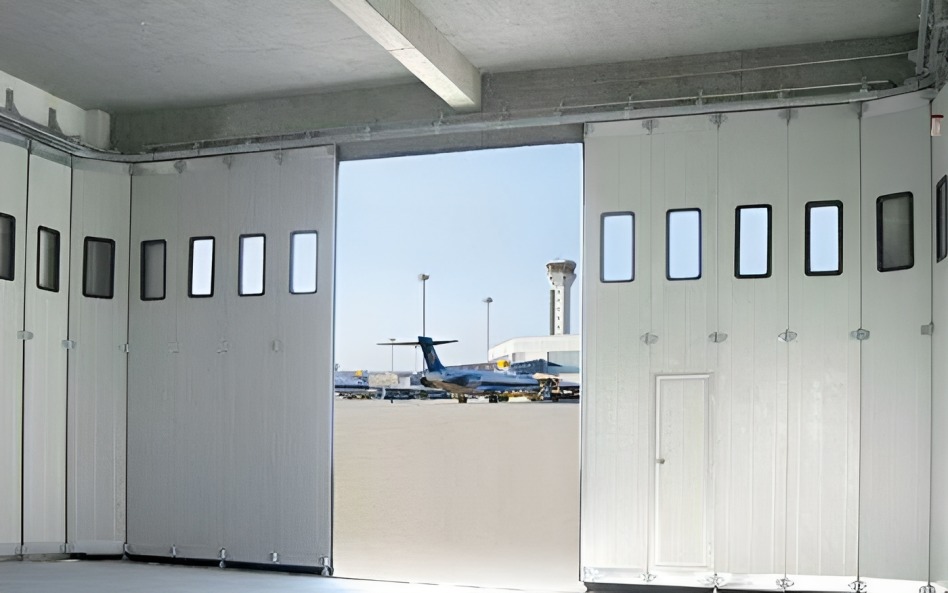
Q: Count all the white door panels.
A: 13